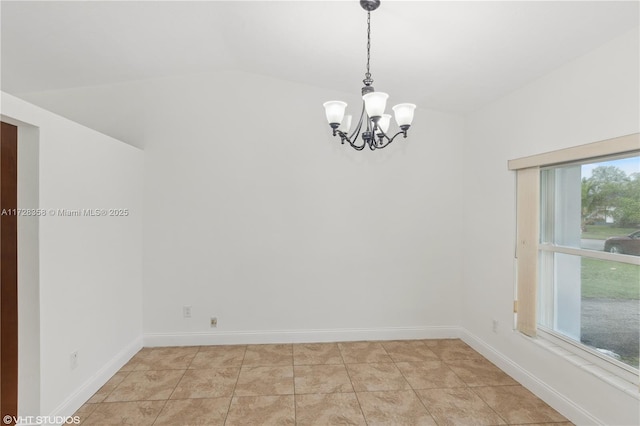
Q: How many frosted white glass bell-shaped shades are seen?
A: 5